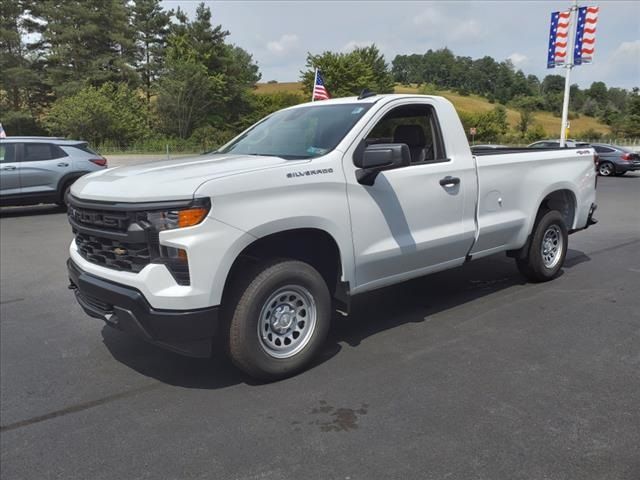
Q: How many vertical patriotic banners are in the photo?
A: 2